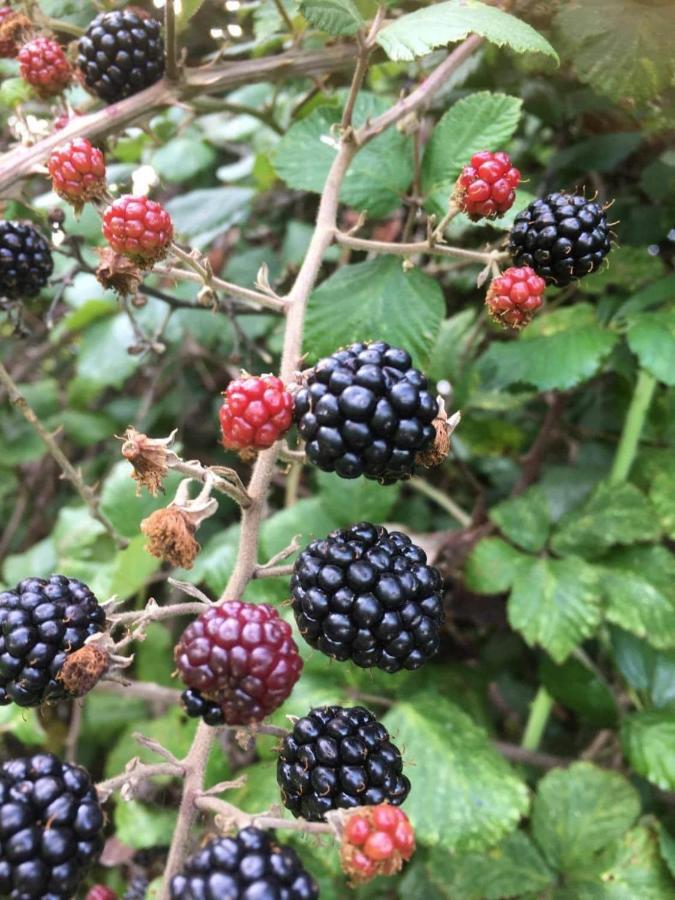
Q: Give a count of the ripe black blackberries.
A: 9